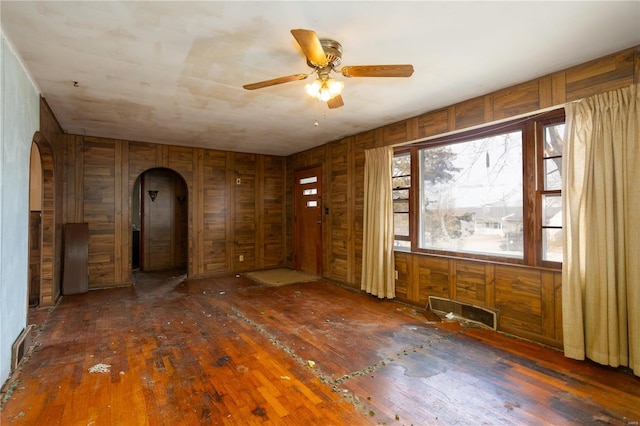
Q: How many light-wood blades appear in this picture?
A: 4